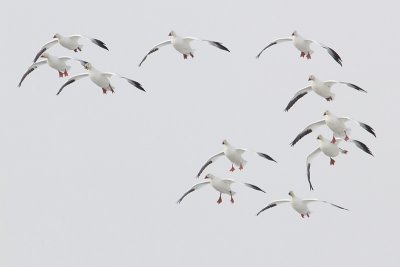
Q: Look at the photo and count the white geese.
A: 11